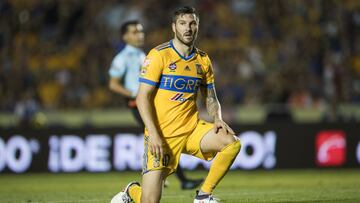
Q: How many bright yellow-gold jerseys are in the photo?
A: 1